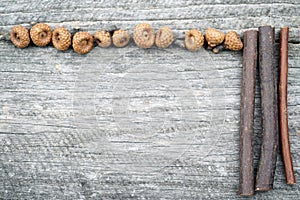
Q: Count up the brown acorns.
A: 11